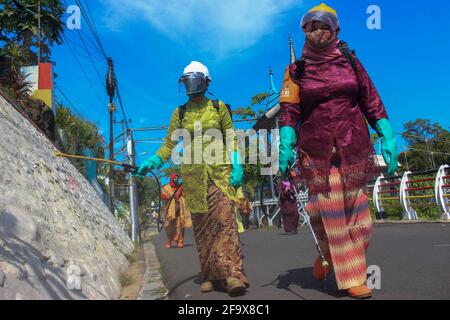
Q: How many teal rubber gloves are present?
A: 4